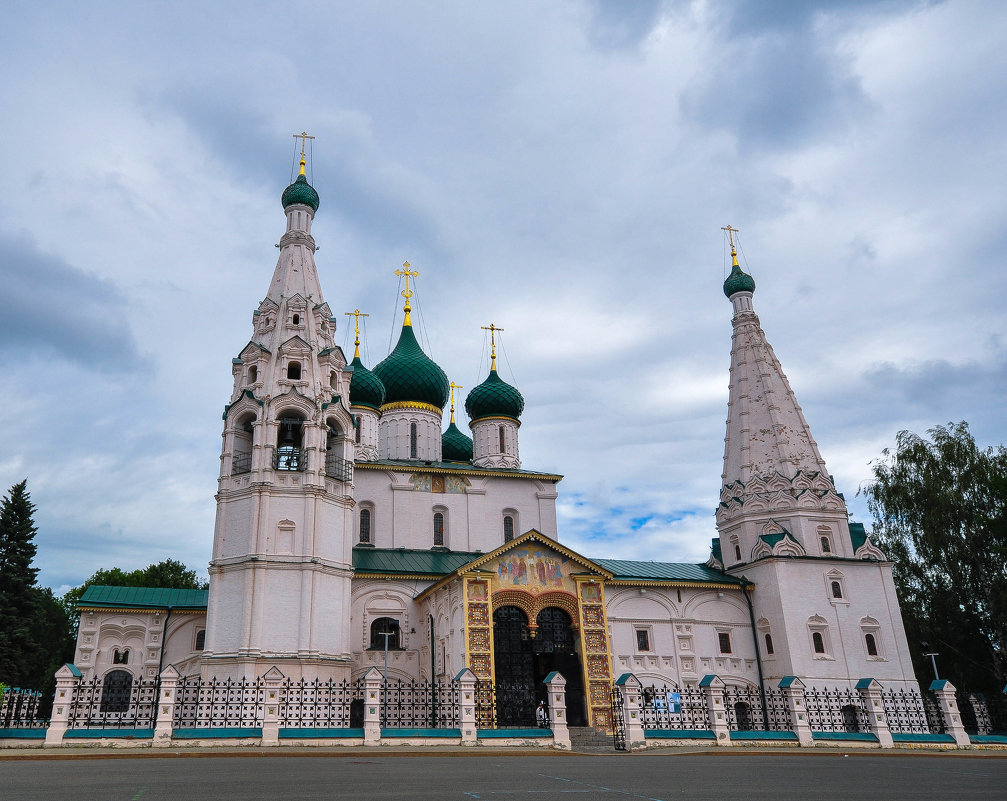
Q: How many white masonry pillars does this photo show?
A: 11